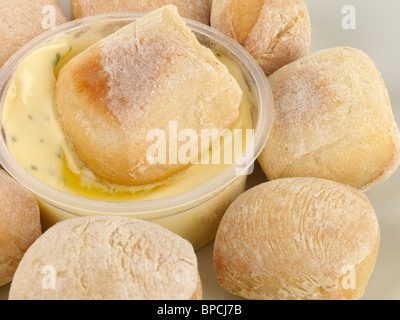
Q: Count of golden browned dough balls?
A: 8